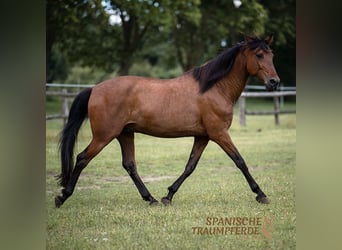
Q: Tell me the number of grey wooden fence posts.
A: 3